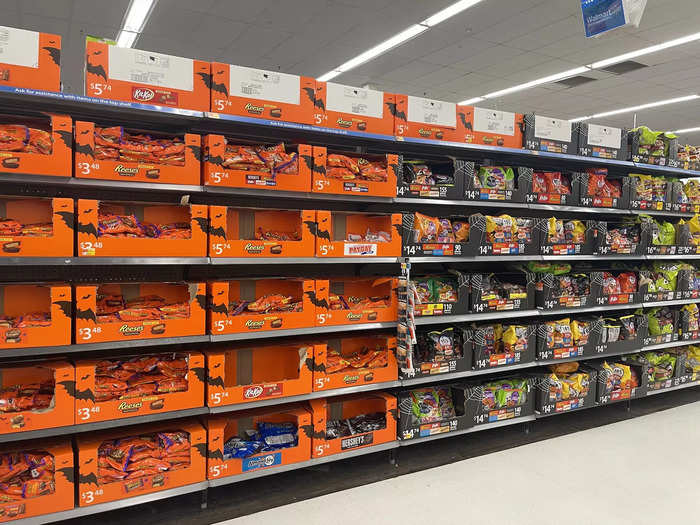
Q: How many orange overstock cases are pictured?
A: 6